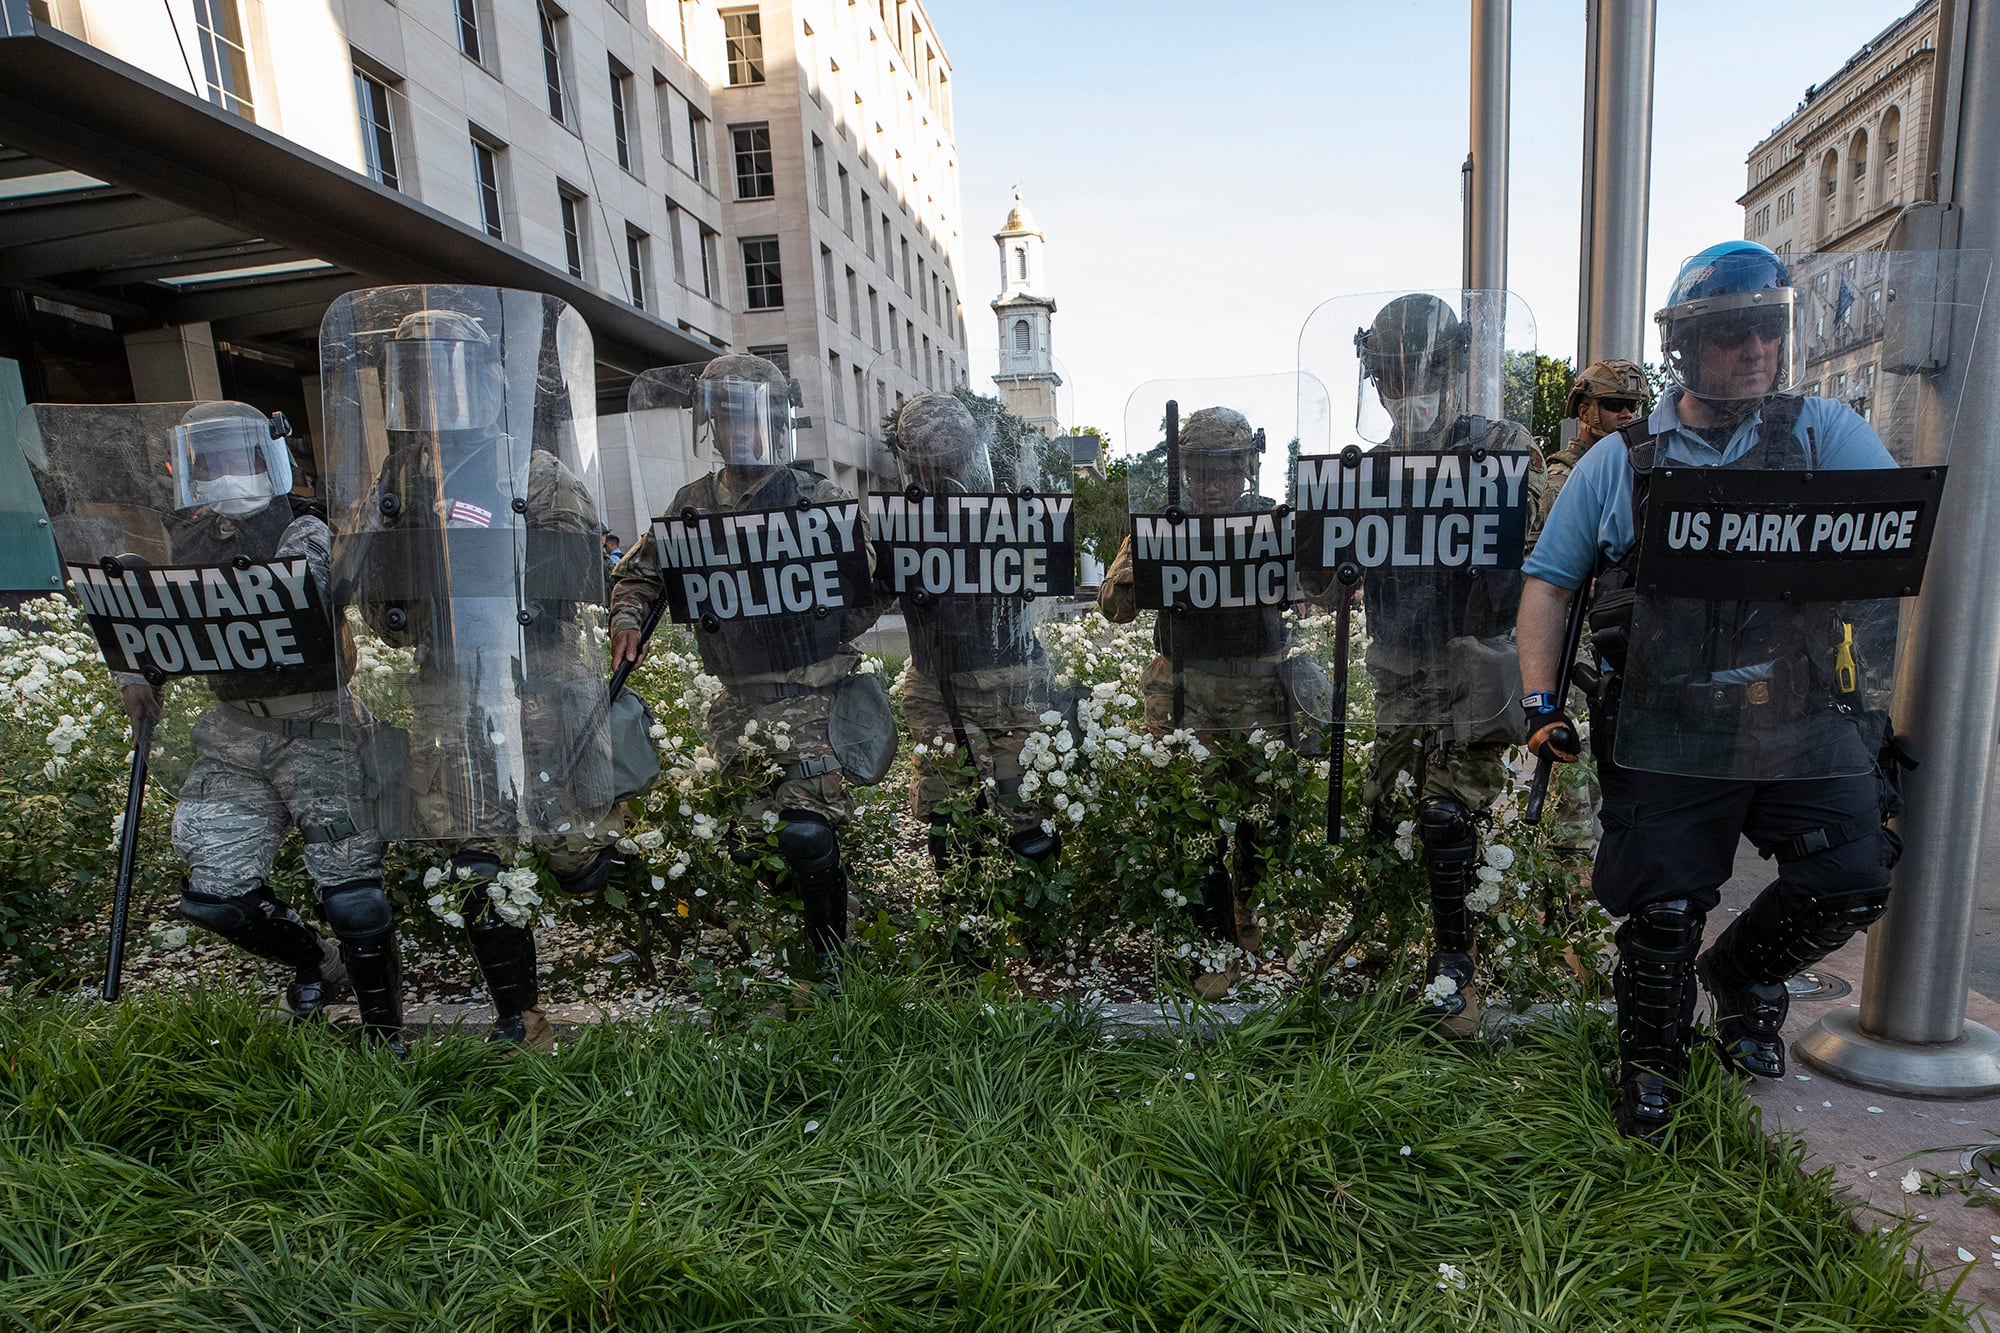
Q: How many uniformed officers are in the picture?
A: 8